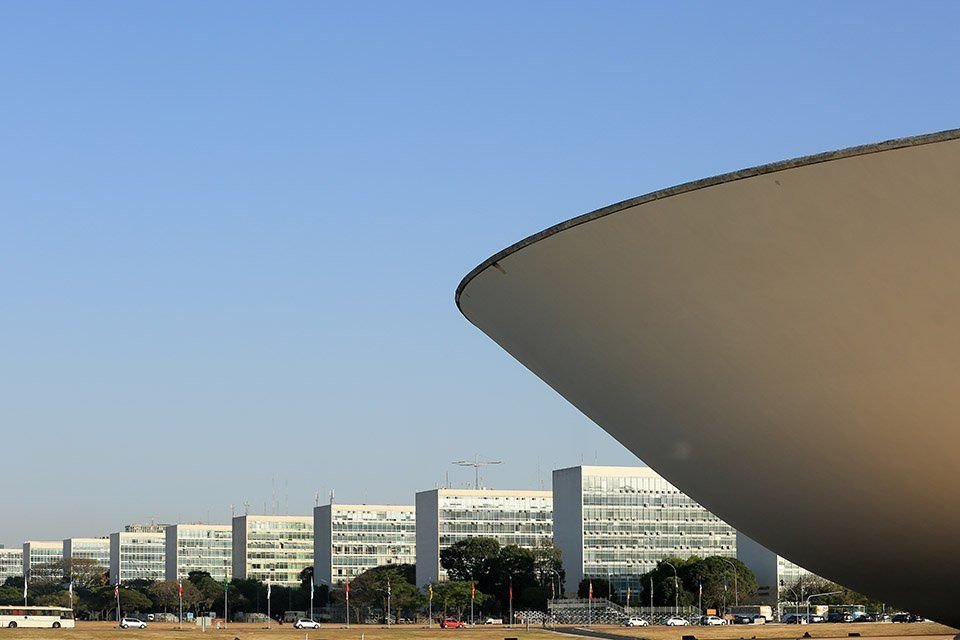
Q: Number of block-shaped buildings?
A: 10